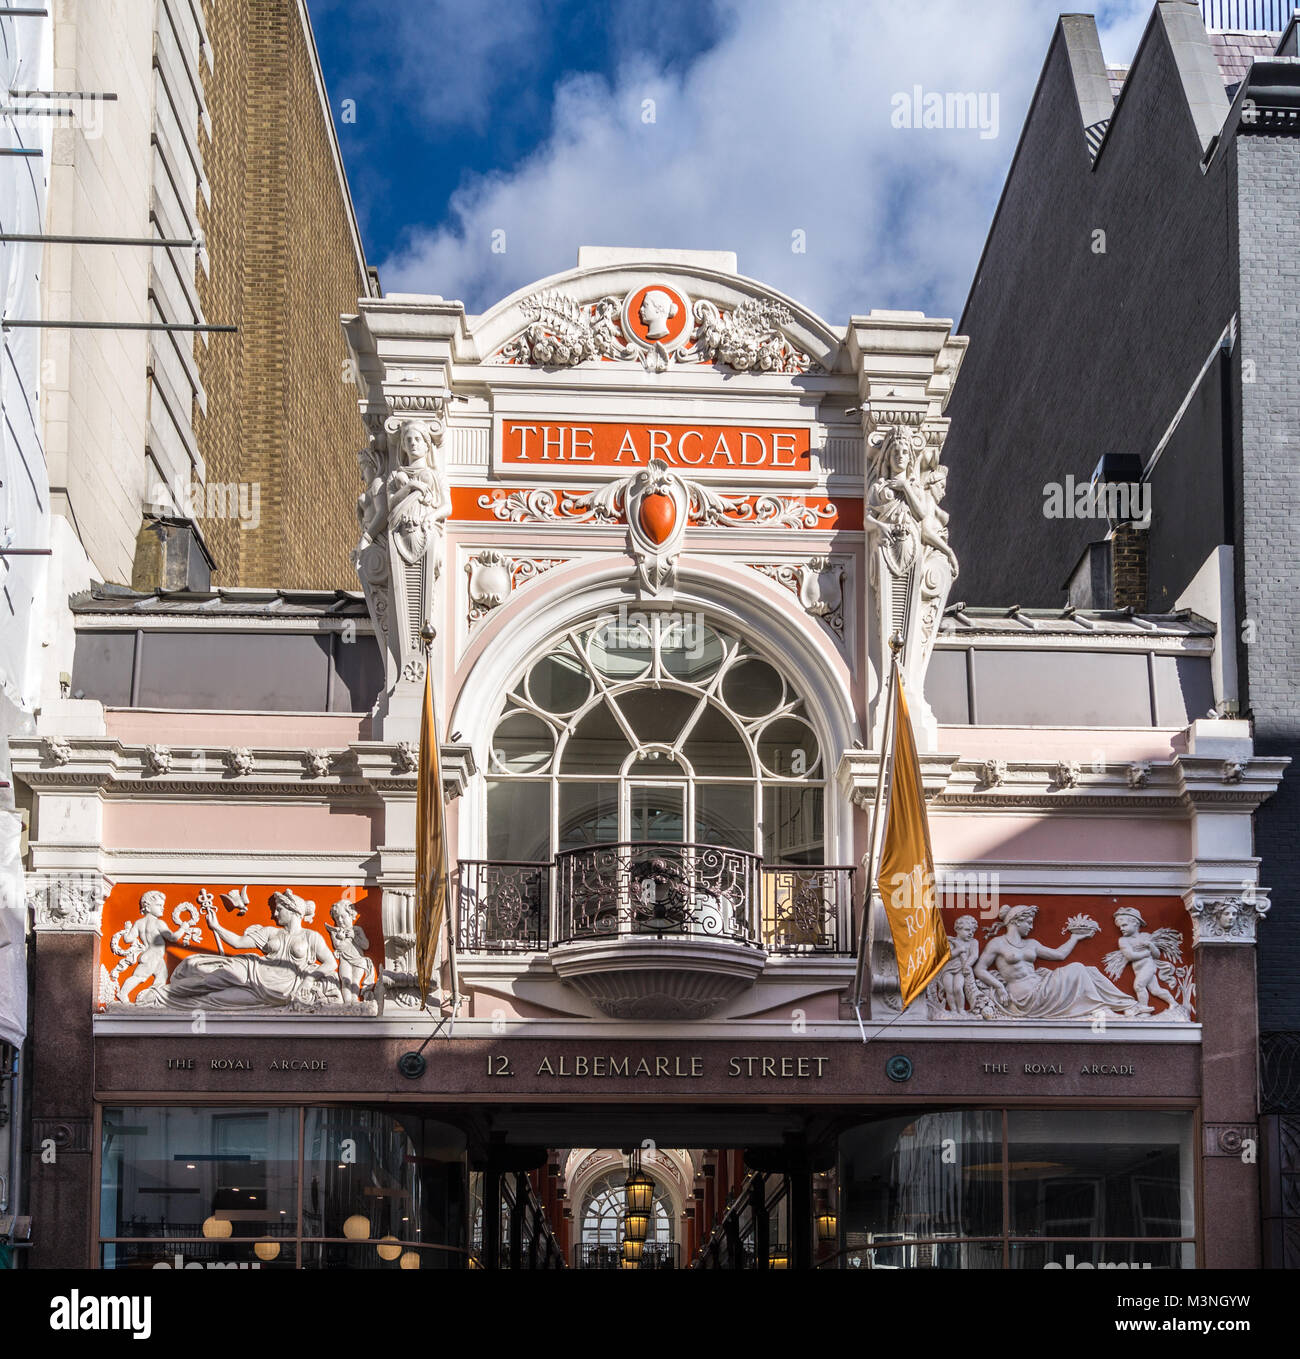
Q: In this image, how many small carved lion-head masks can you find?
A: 9